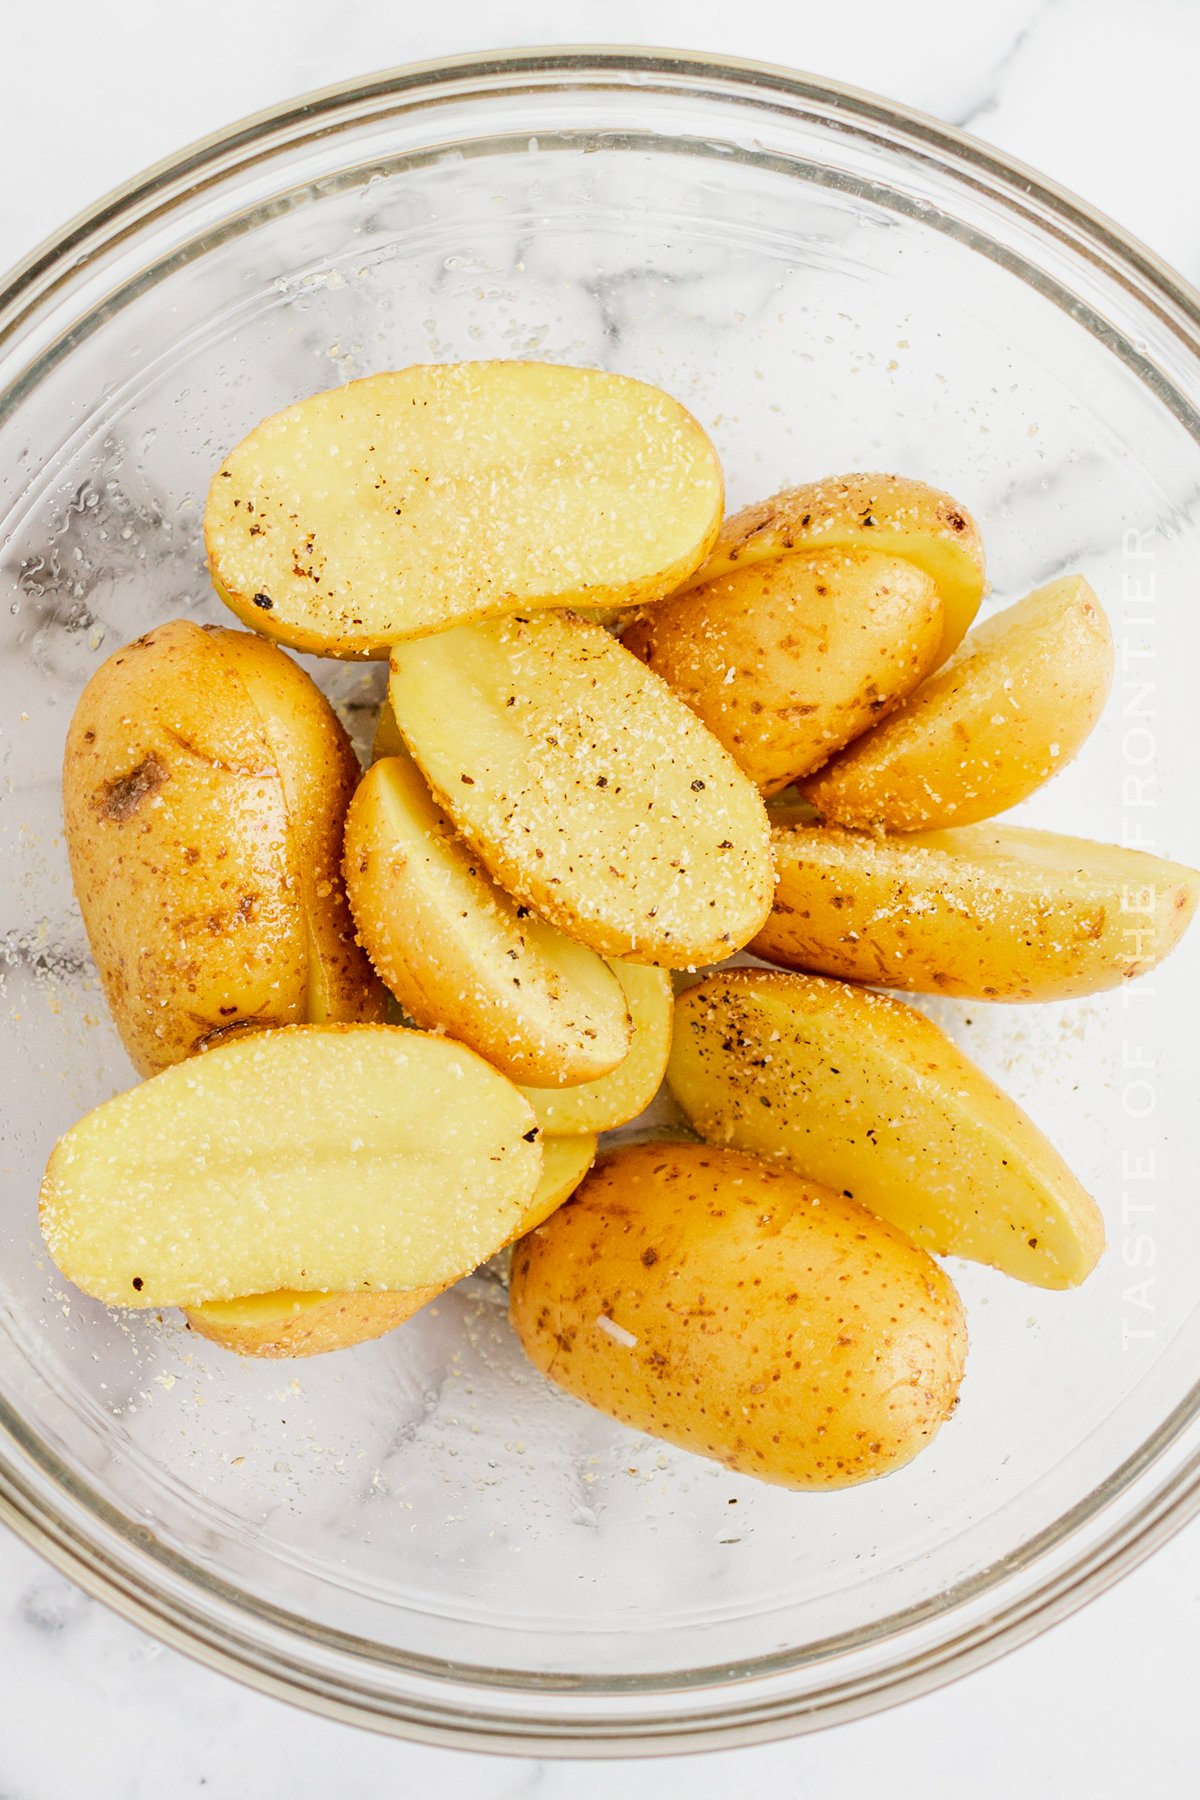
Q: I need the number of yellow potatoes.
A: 13